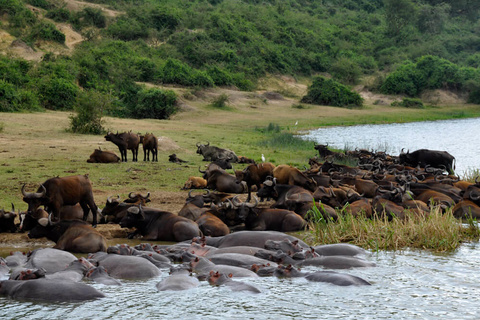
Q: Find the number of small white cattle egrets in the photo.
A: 2